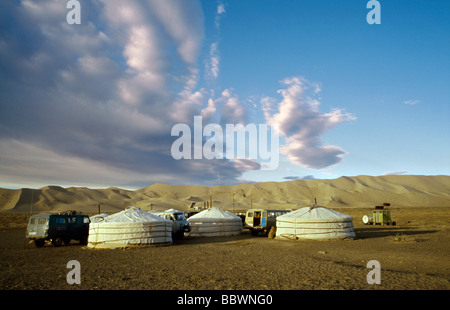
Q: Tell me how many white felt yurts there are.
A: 3